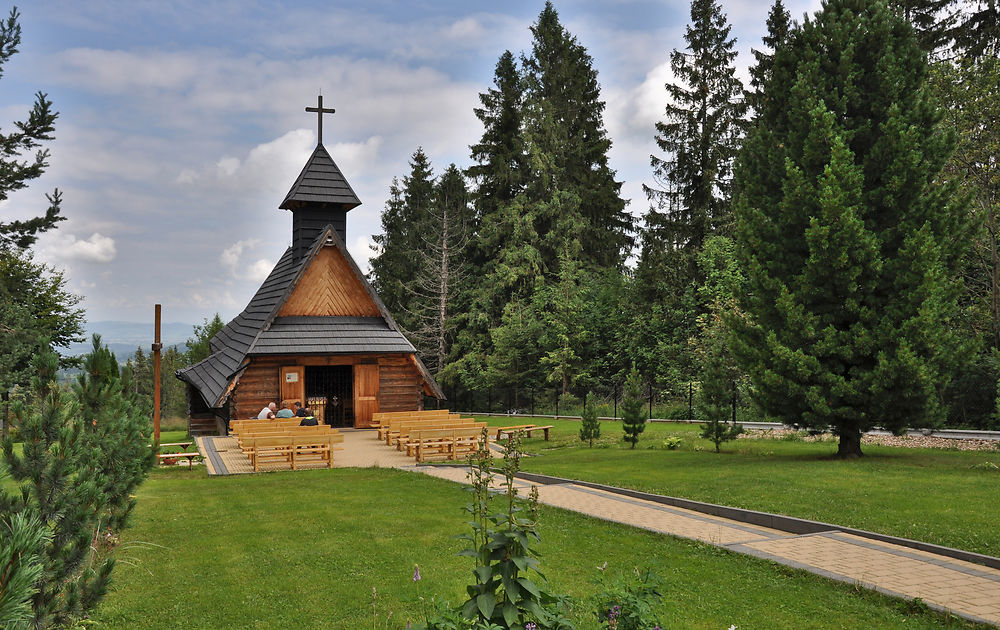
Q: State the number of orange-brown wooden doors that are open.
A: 2